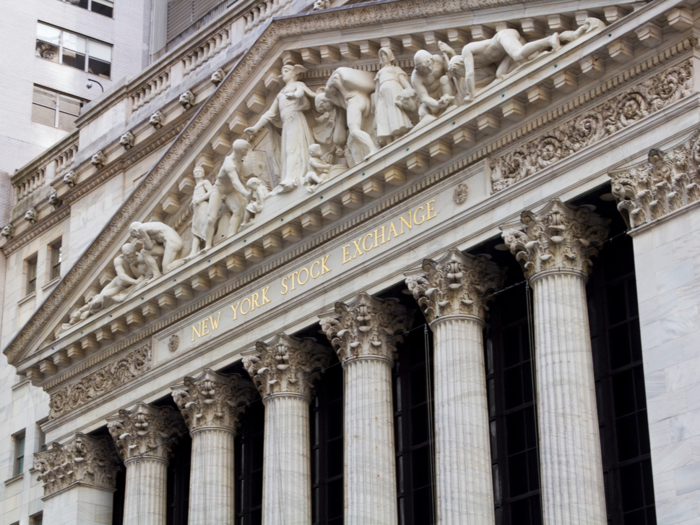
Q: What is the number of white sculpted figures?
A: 11